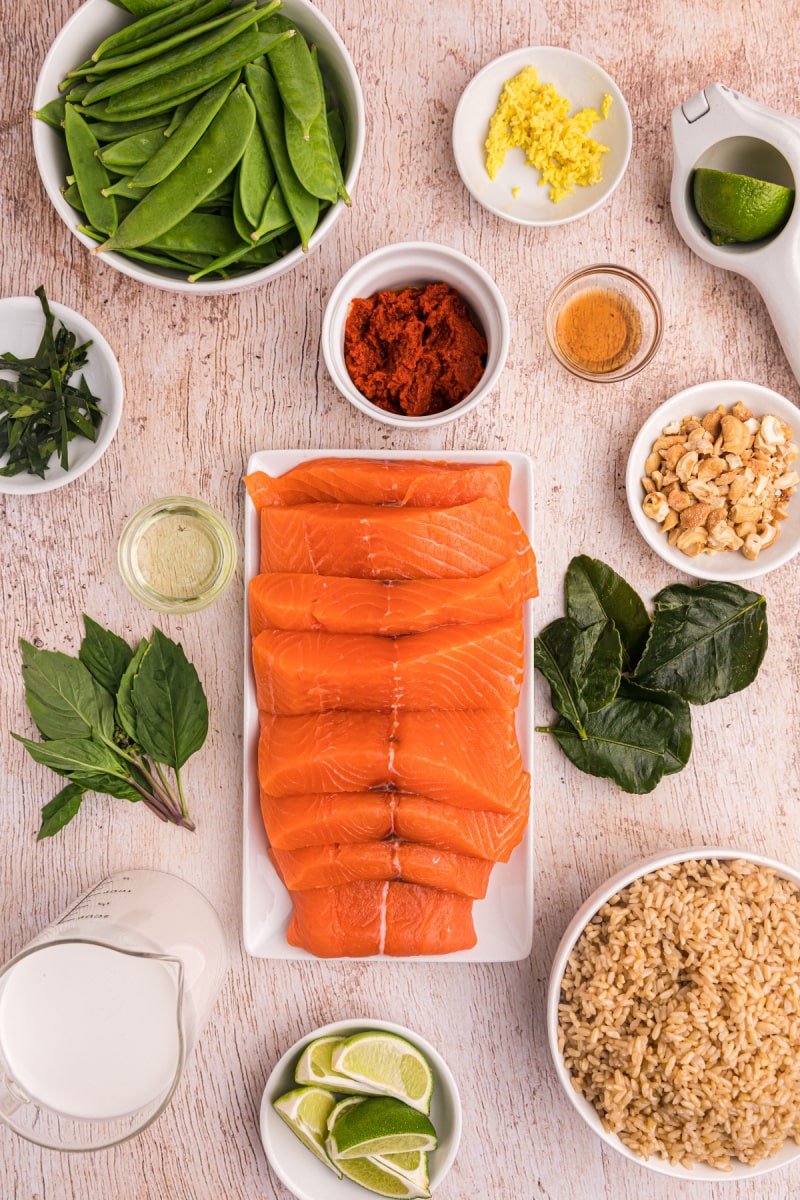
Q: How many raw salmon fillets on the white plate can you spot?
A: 8